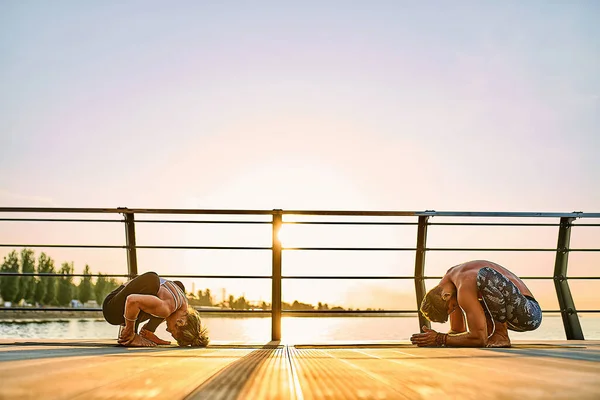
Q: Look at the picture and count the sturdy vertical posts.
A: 4